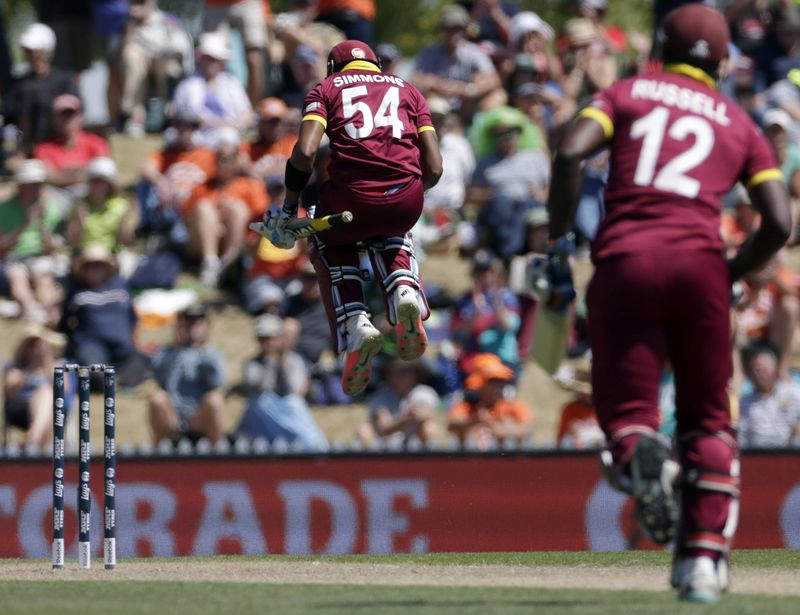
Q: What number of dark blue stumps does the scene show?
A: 3